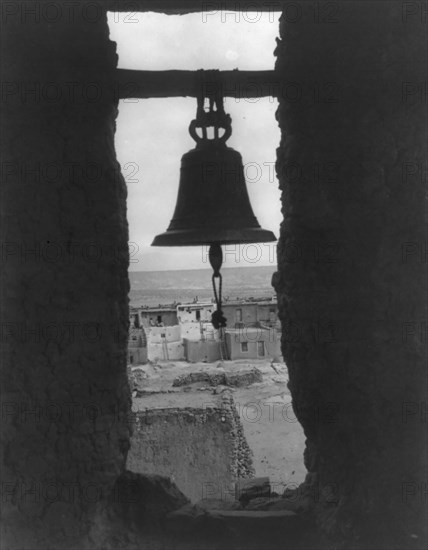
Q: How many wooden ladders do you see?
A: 2